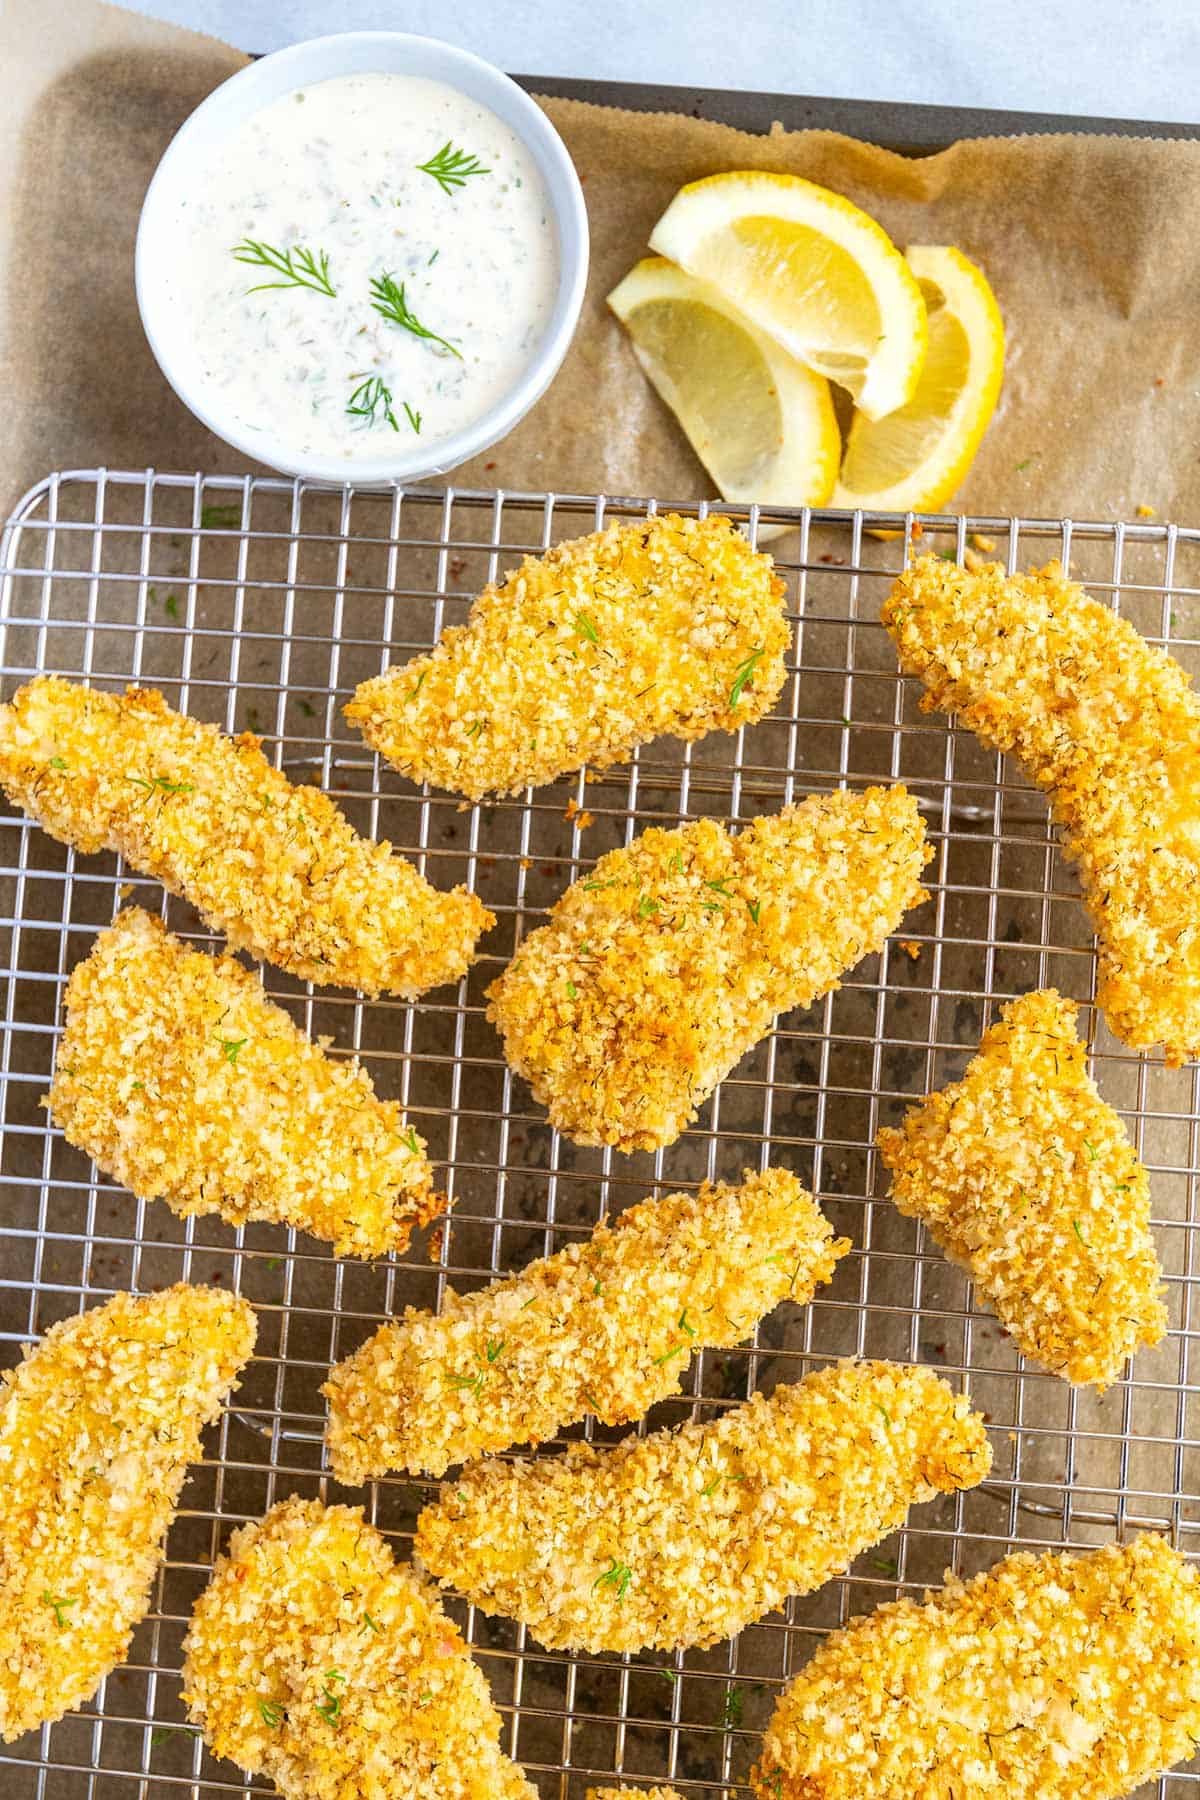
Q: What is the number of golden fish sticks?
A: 11